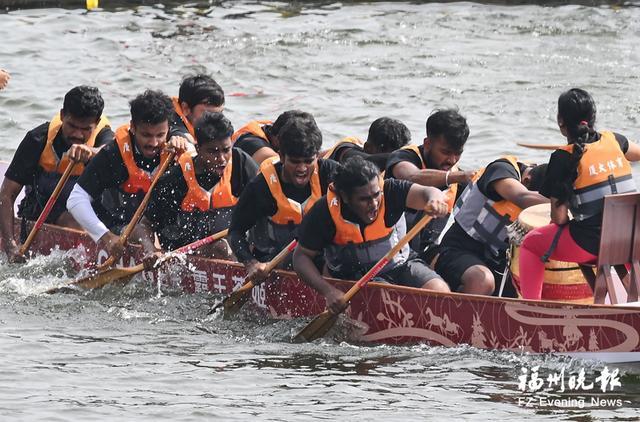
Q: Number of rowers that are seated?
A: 10